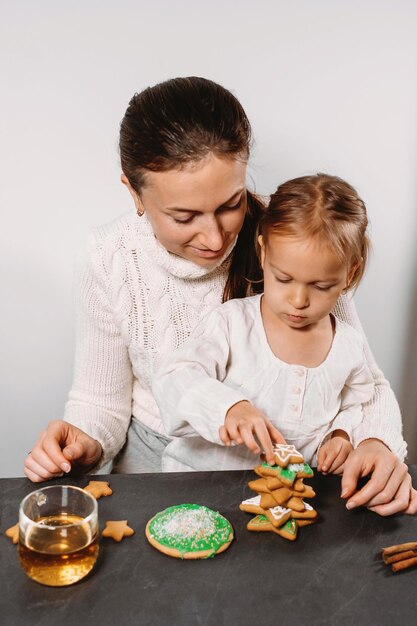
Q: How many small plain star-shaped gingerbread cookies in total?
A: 3